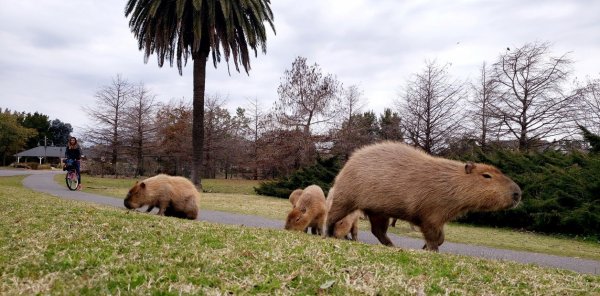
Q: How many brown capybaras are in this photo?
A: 5